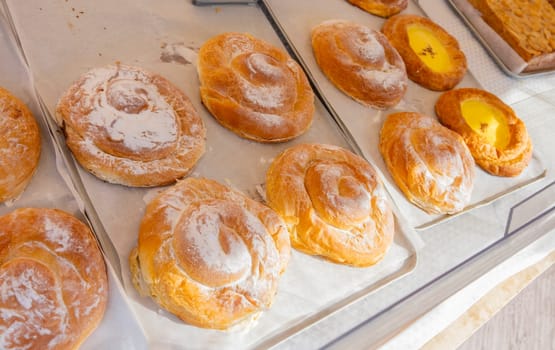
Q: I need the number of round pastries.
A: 11